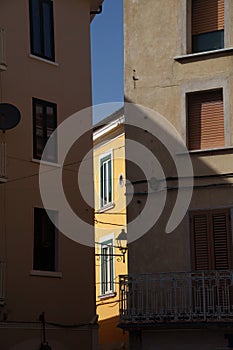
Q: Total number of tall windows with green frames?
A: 2